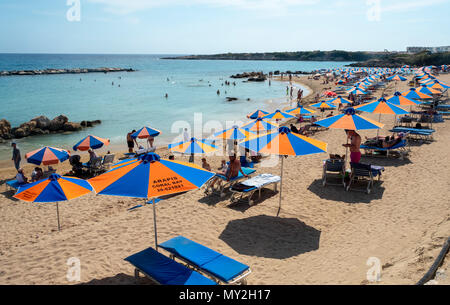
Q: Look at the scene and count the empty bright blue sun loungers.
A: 2